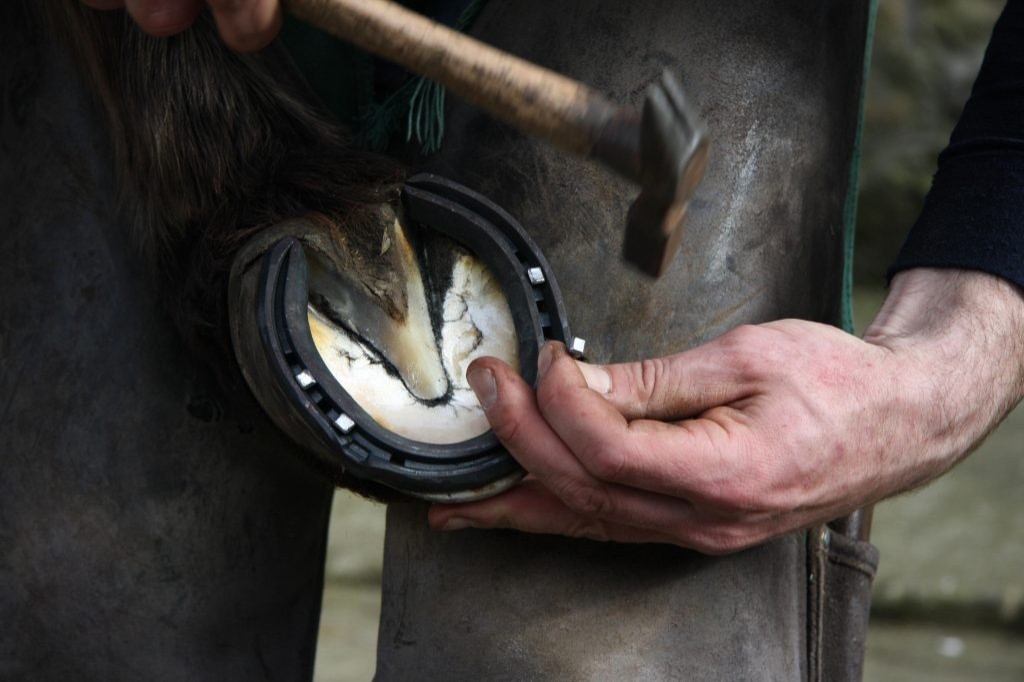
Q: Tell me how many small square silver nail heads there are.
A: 4